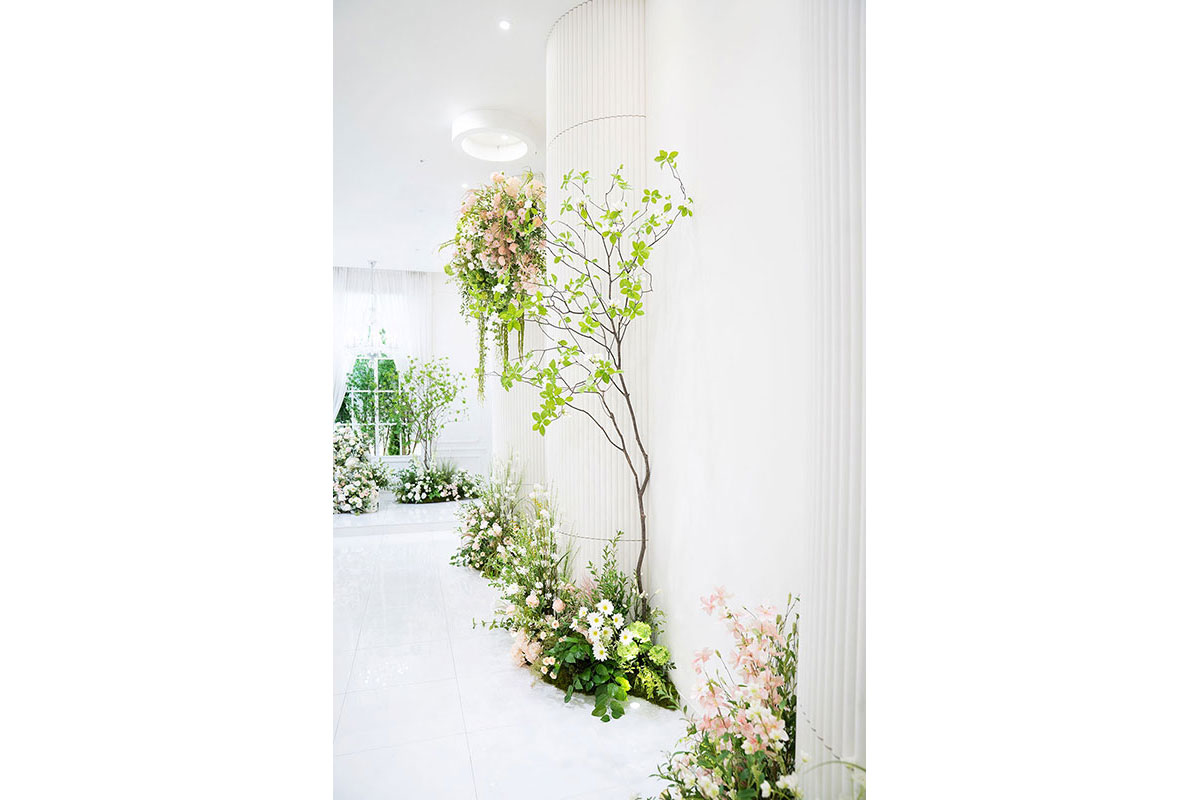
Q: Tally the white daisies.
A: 9